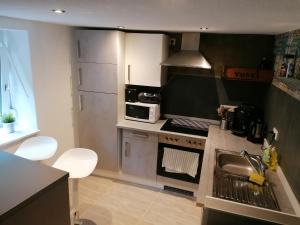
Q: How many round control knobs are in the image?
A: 6